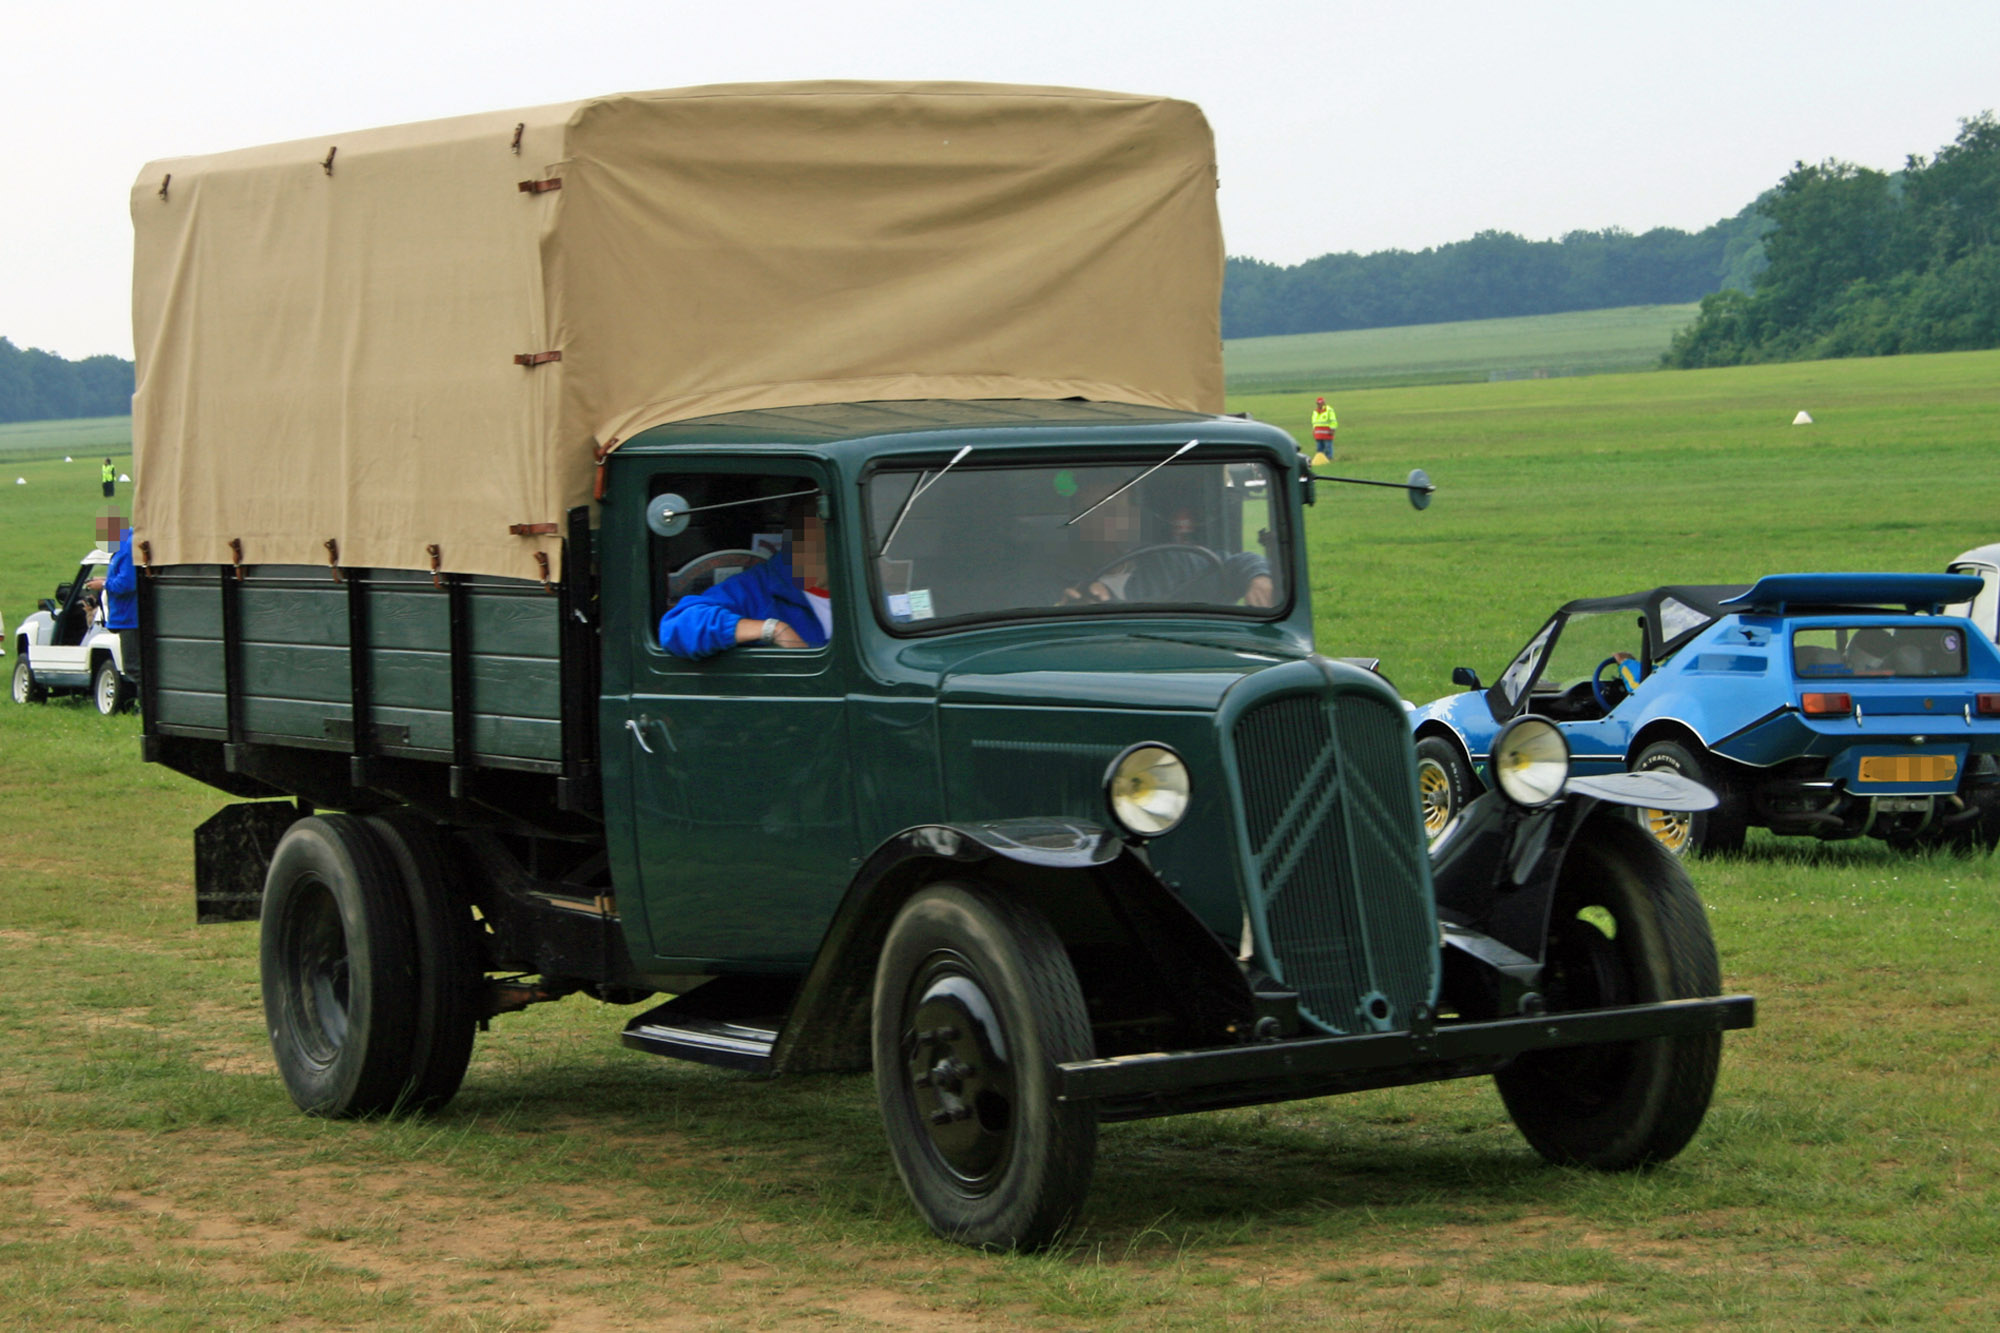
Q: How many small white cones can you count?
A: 4